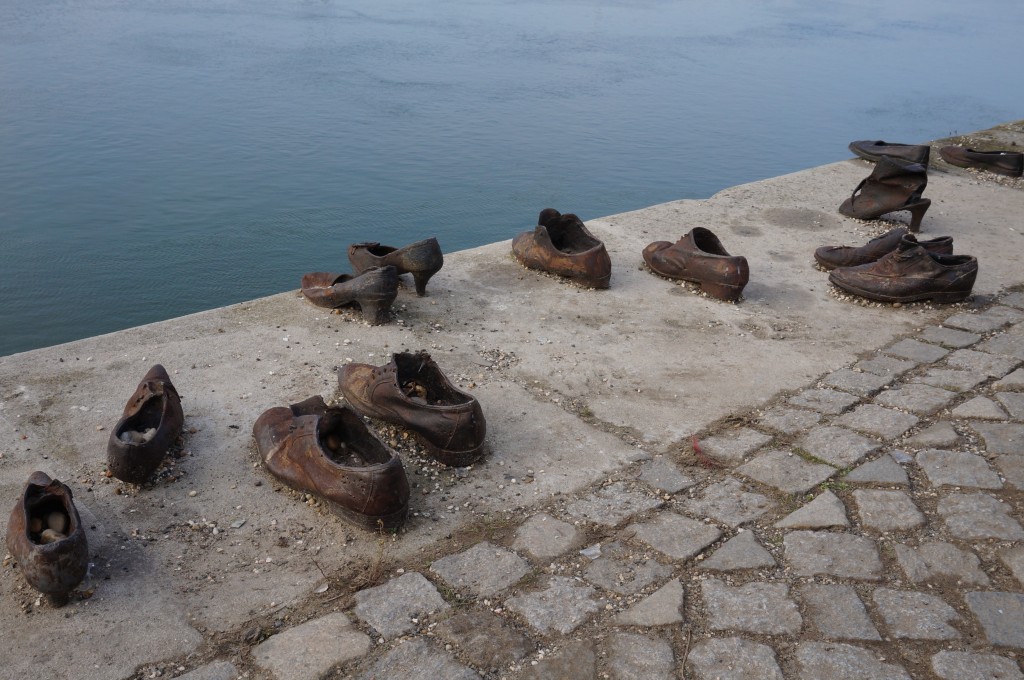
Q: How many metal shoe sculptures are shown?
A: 13